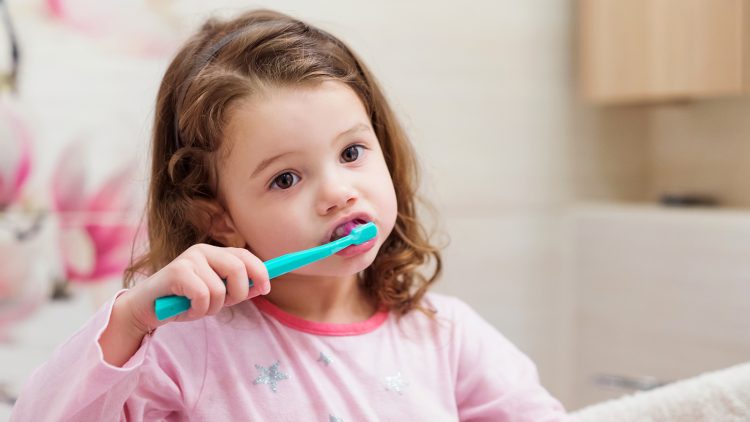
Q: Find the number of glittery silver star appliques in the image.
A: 4